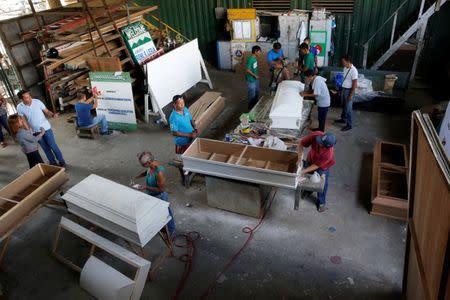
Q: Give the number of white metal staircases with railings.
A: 1